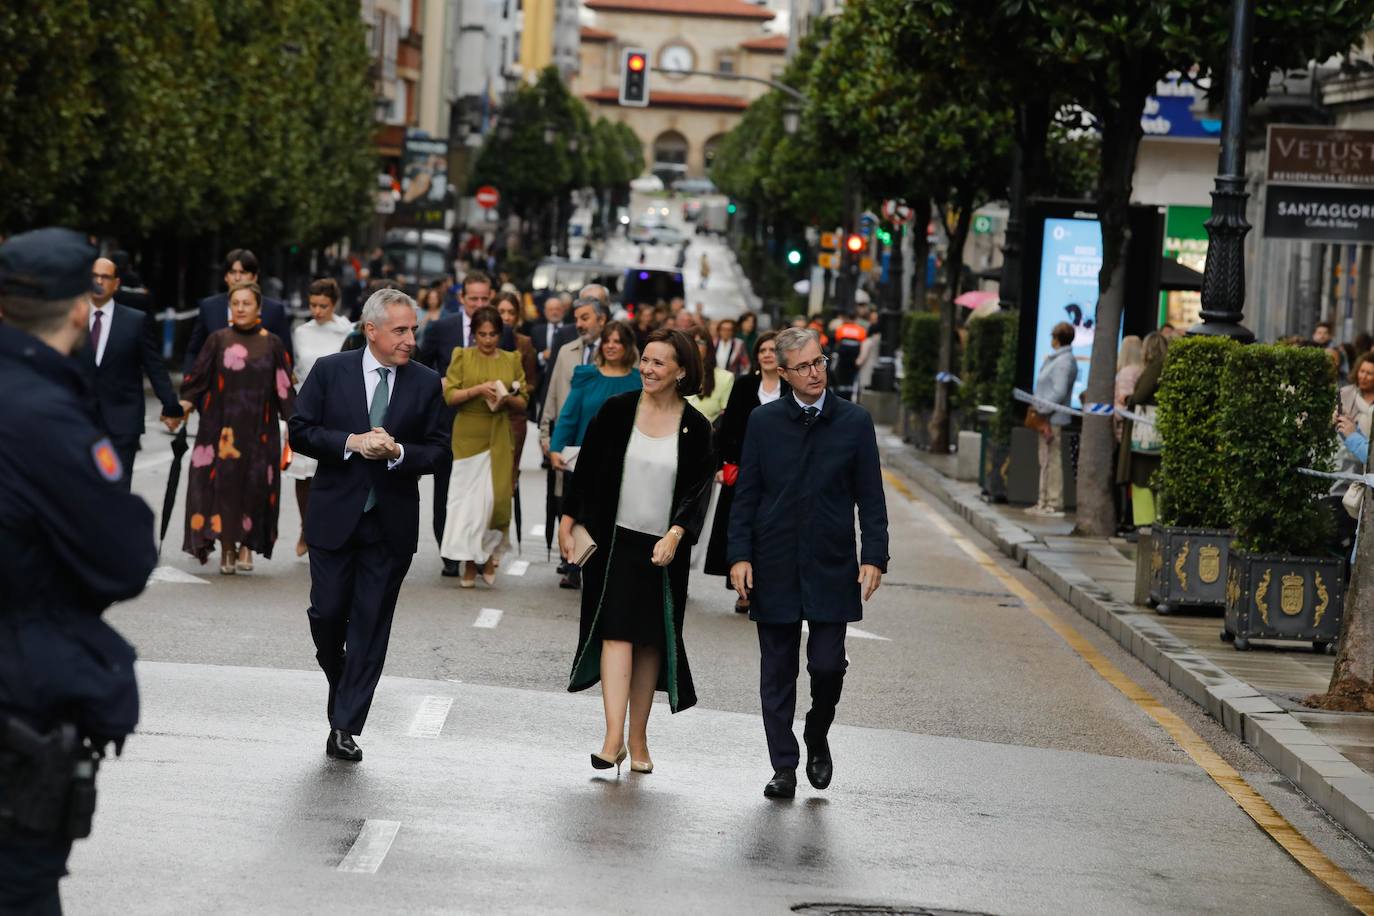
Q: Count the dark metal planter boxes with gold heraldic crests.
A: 2